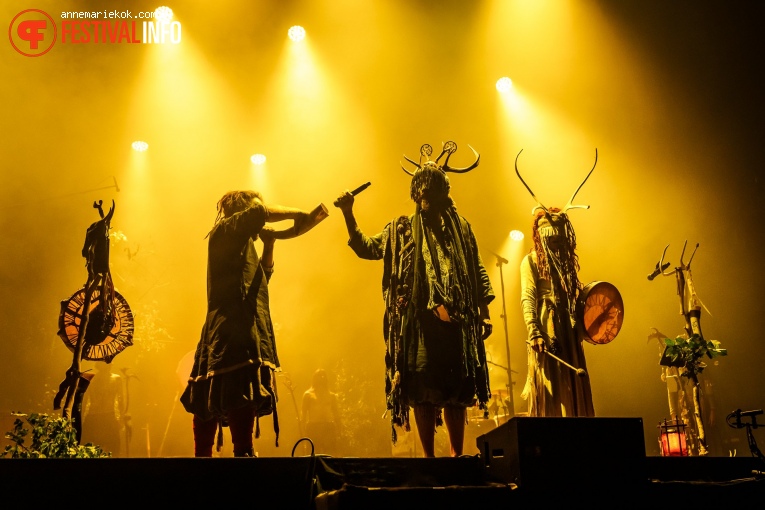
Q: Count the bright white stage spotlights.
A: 6